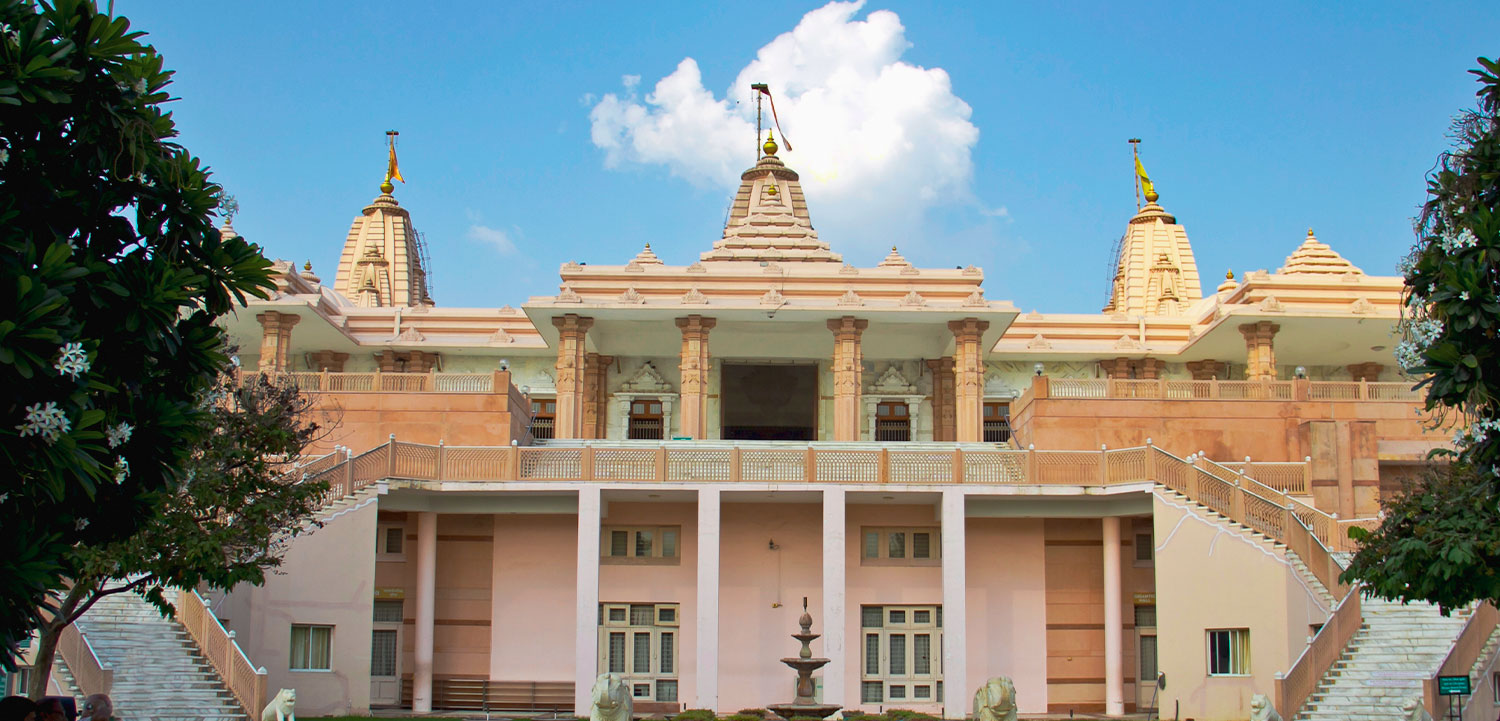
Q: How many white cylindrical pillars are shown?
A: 2